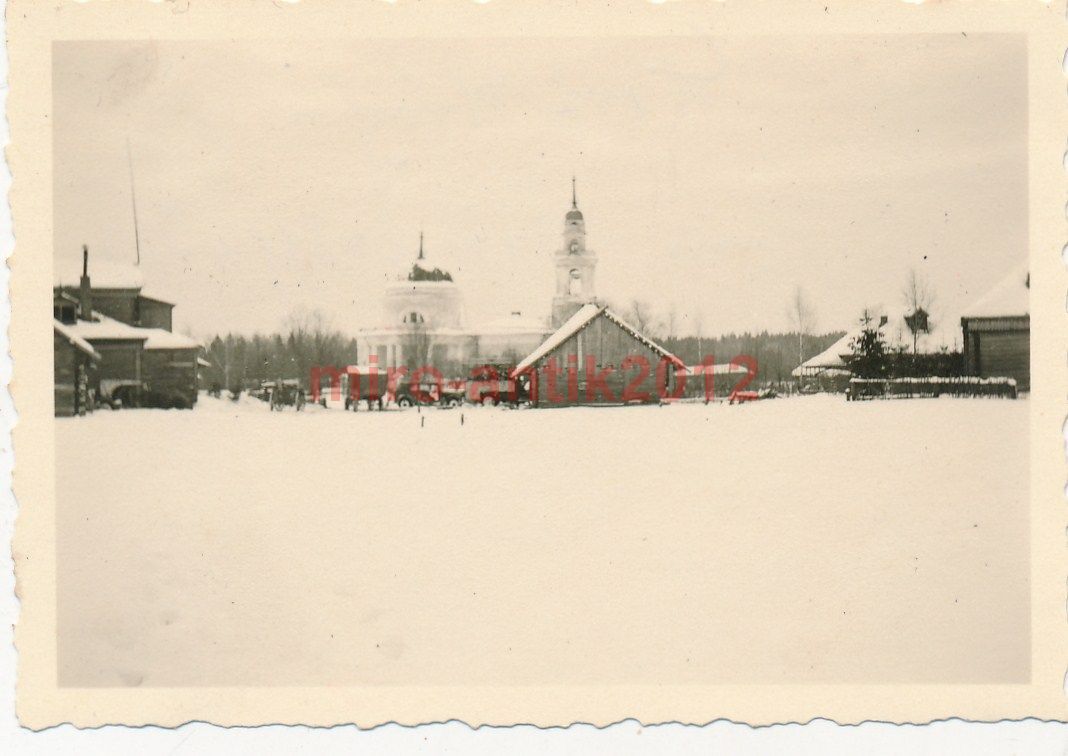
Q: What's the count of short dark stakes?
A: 2